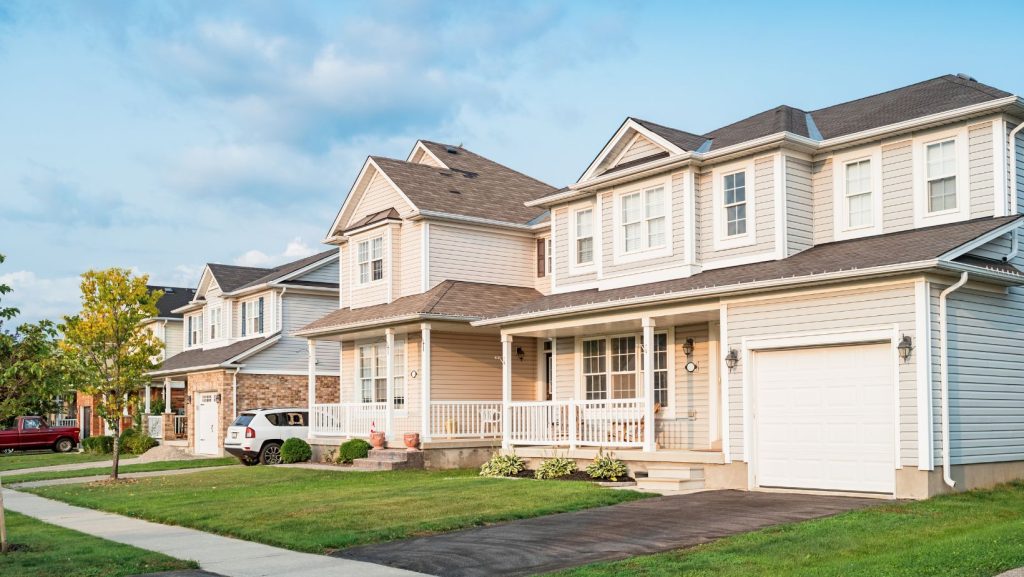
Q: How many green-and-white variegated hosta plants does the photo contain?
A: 3